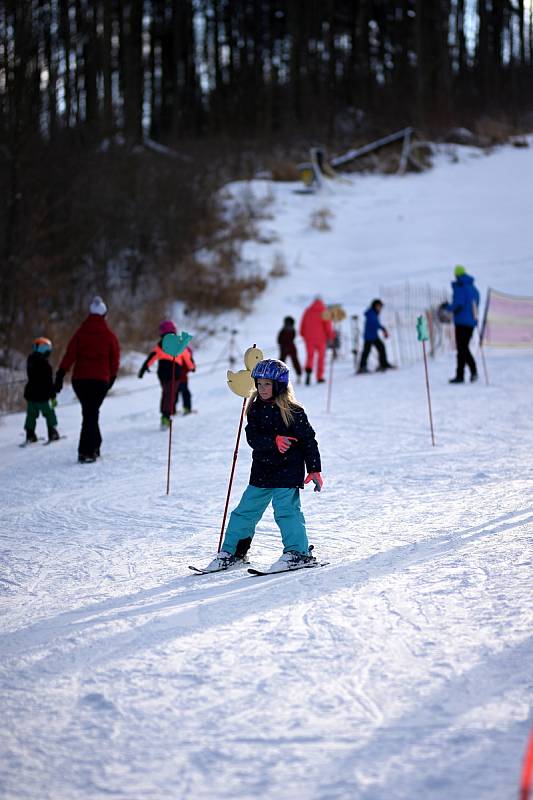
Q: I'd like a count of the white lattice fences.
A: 1